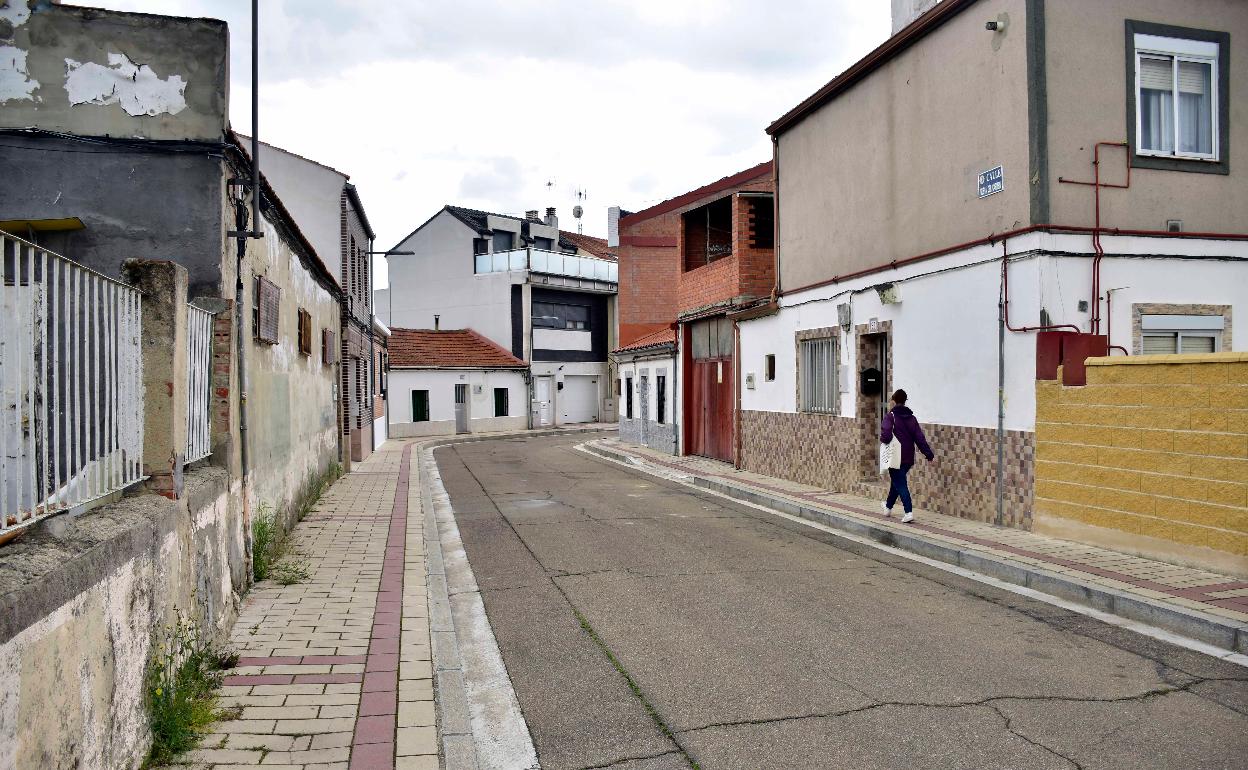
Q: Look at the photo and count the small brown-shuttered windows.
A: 3